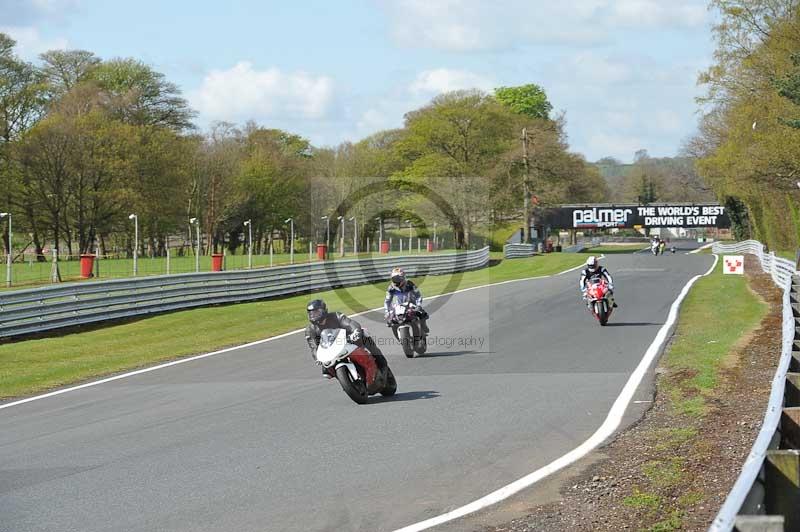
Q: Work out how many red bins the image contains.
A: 5